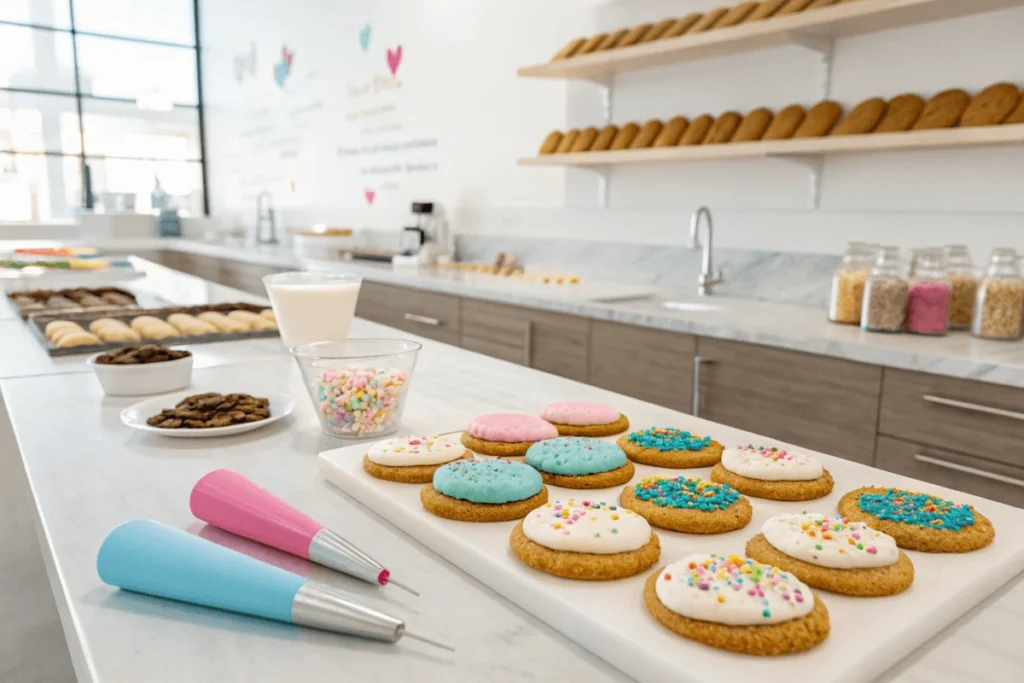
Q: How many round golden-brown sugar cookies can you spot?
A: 12